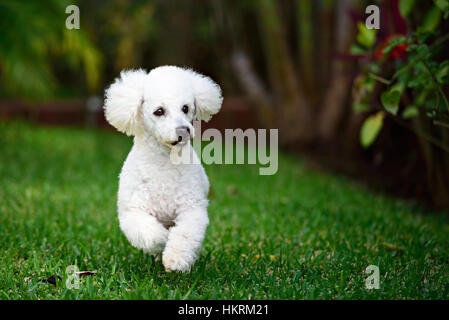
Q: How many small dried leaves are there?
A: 2